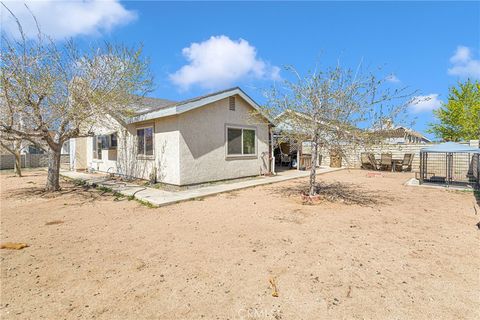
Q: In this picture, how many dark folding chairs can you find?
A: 4